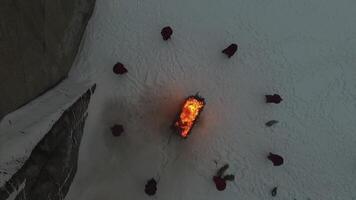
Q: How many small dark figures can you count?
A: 8